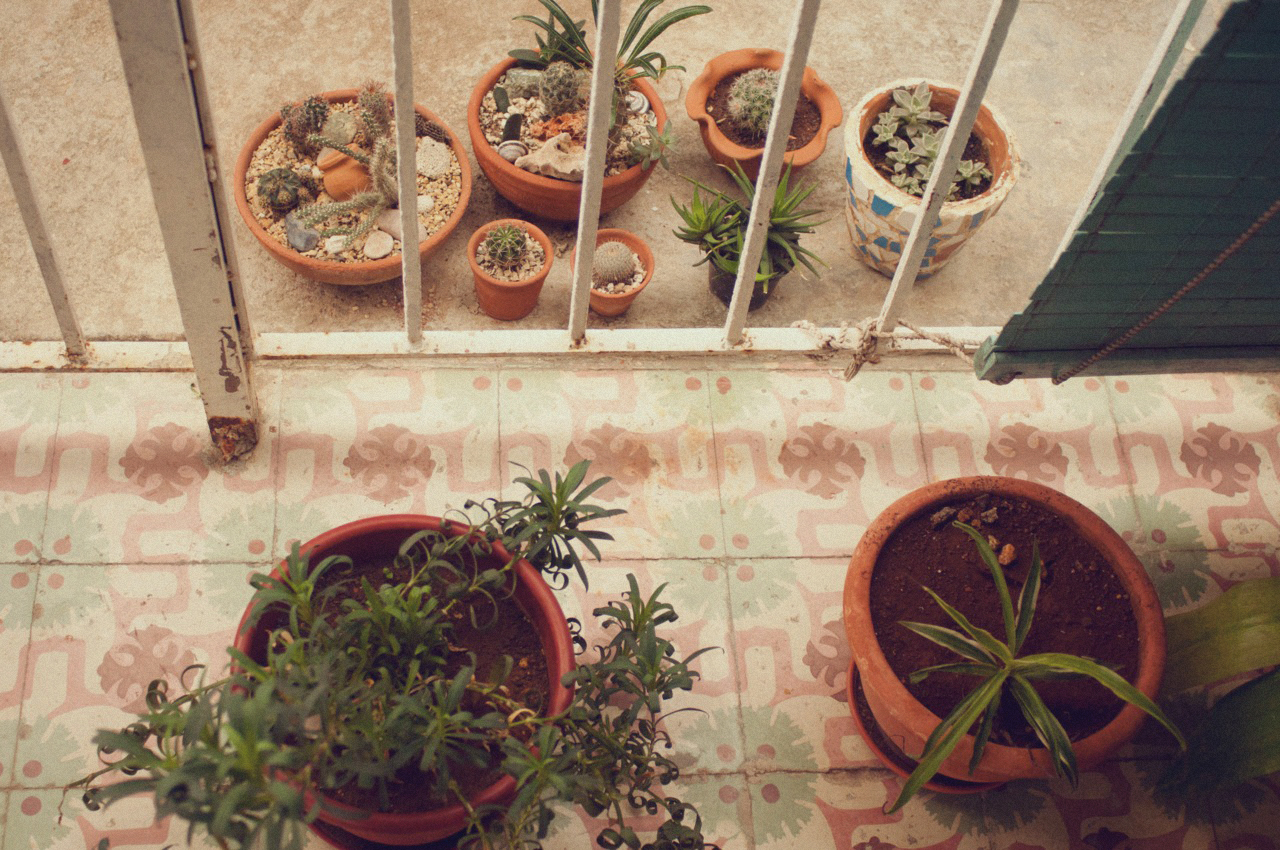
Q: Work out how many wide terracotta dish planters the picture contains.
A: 2